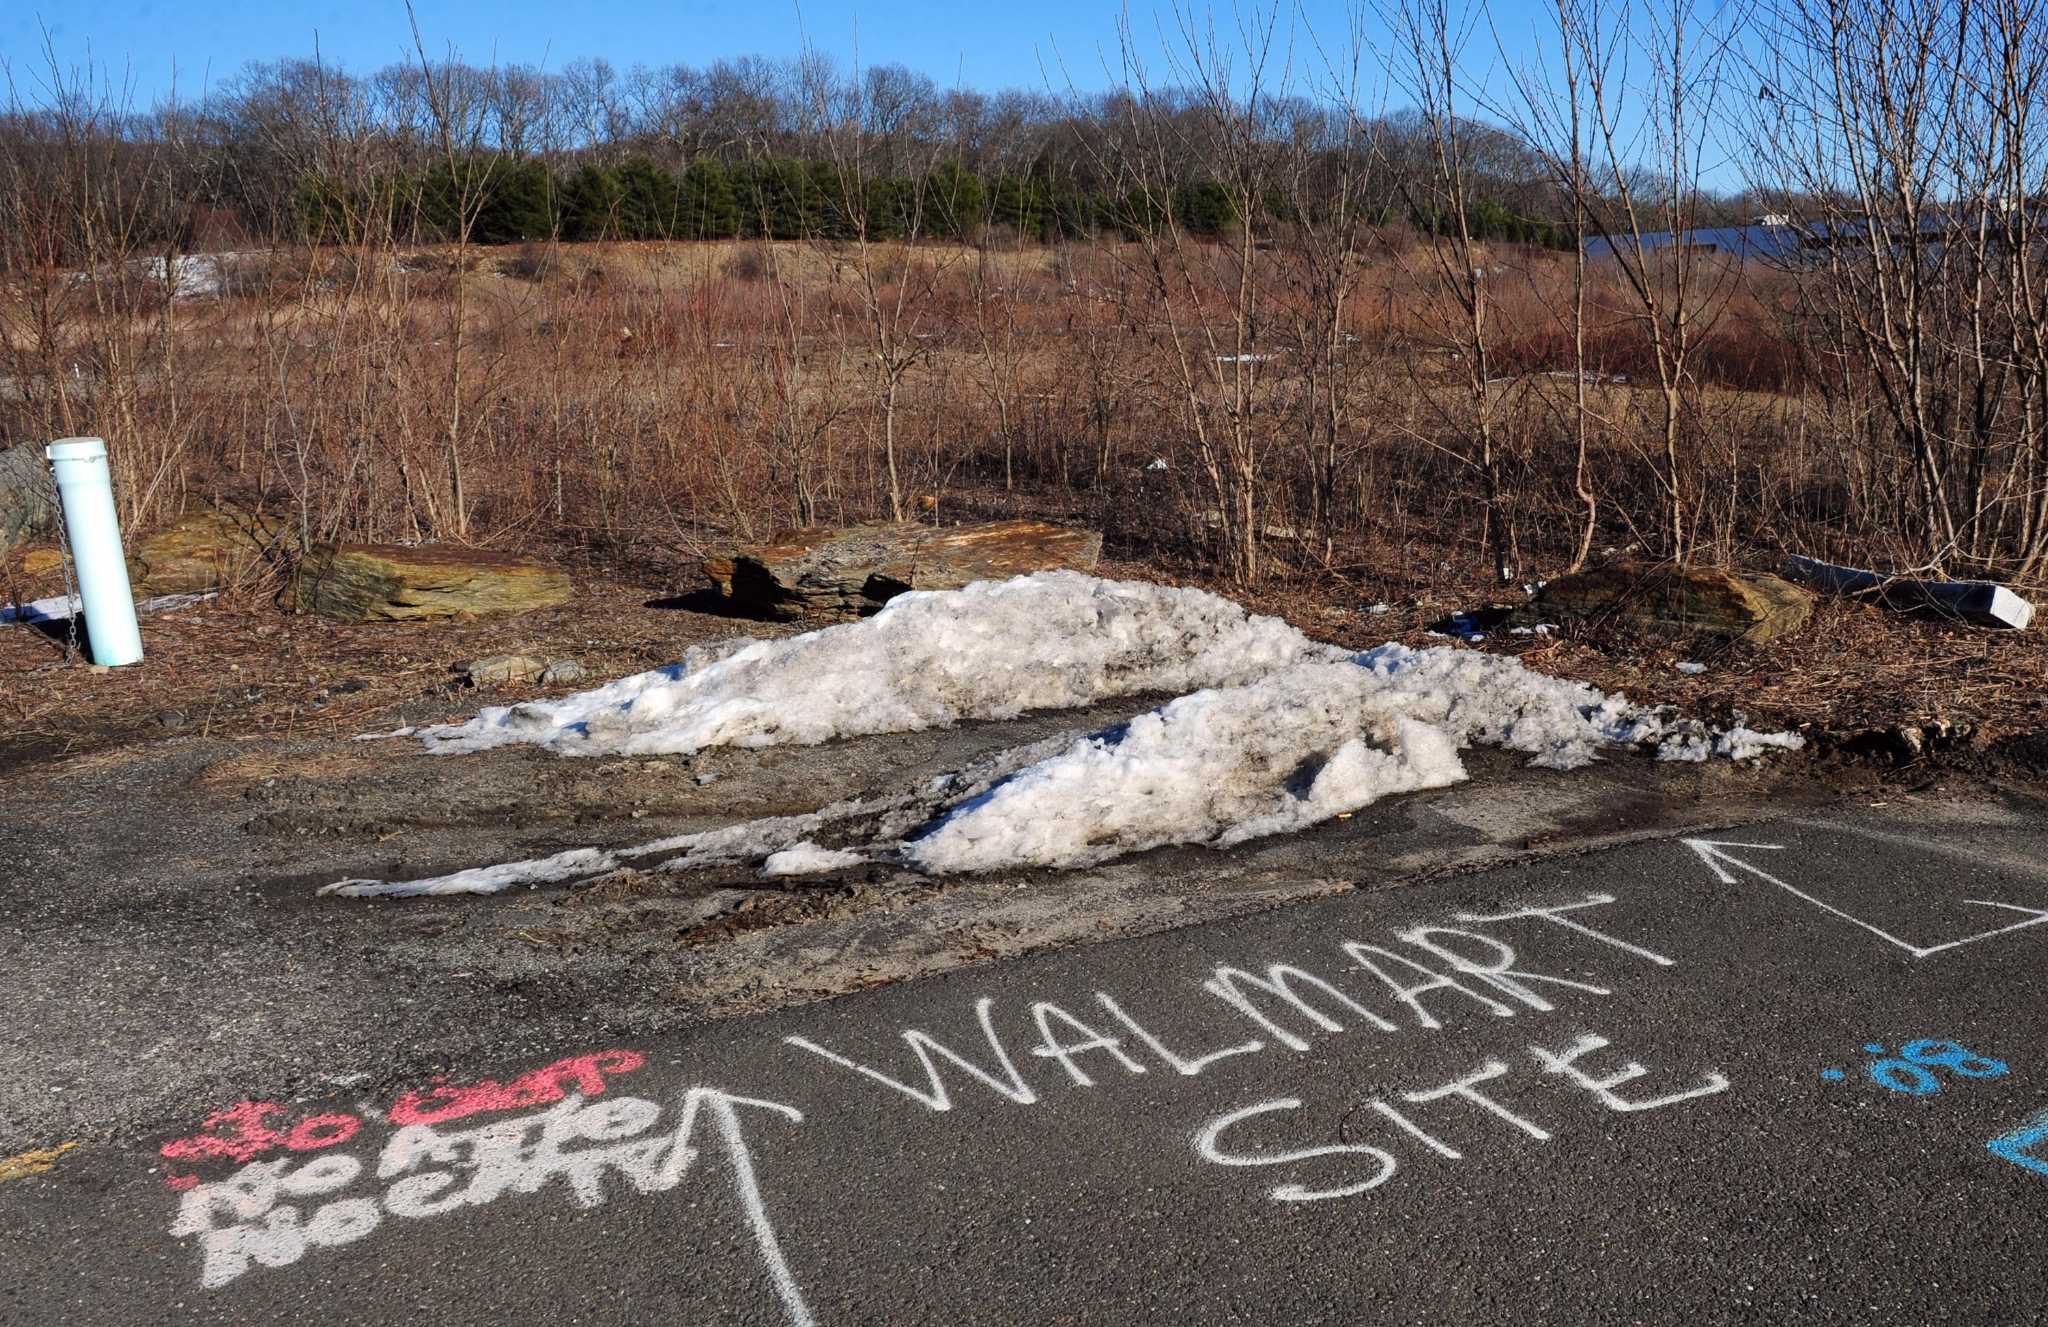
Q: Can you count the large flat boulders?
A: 4